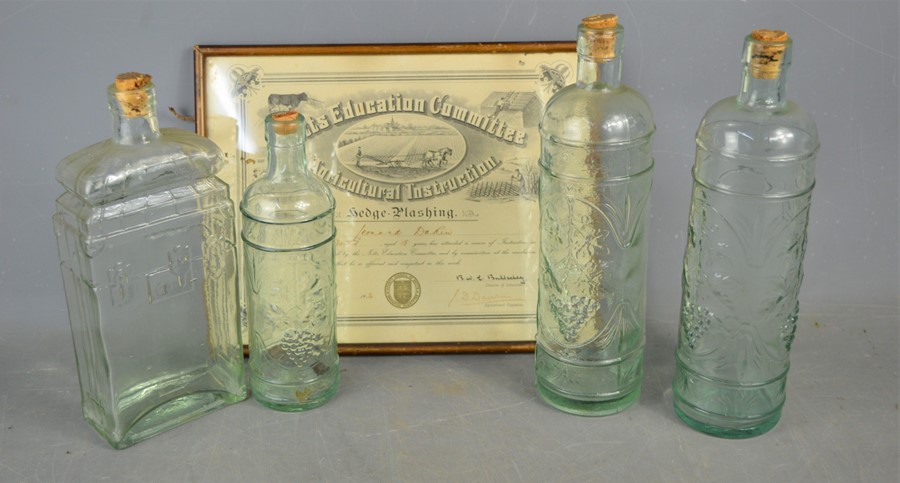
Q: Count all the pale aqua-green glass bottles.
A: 4